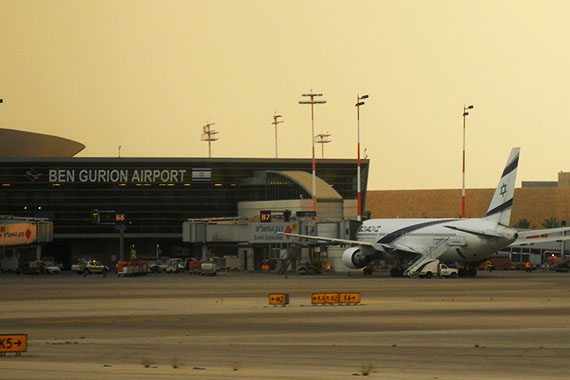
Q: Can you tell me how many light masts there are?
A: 6